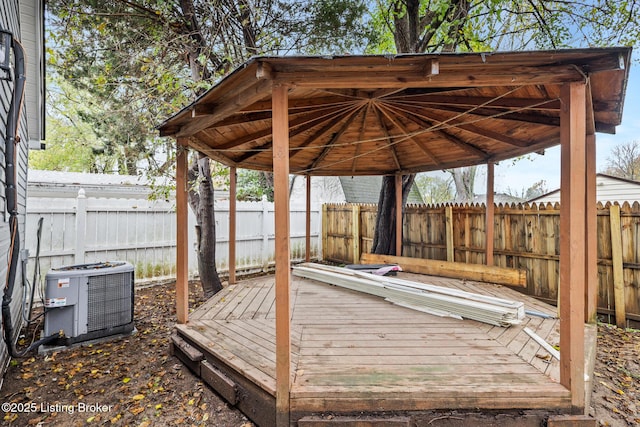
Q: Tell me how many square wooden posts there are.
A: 8